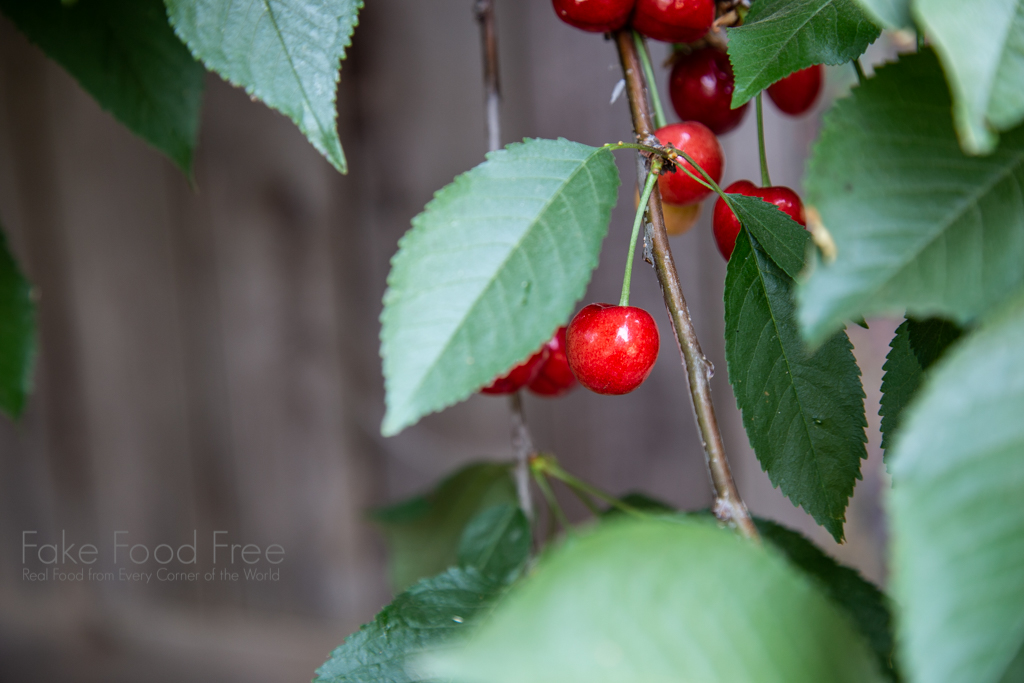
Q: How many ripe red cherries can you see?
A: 9